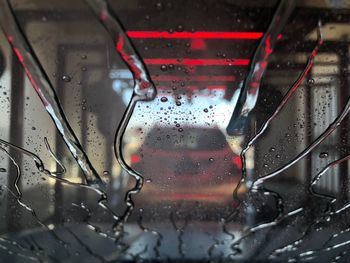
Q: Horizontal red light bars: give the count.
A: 4